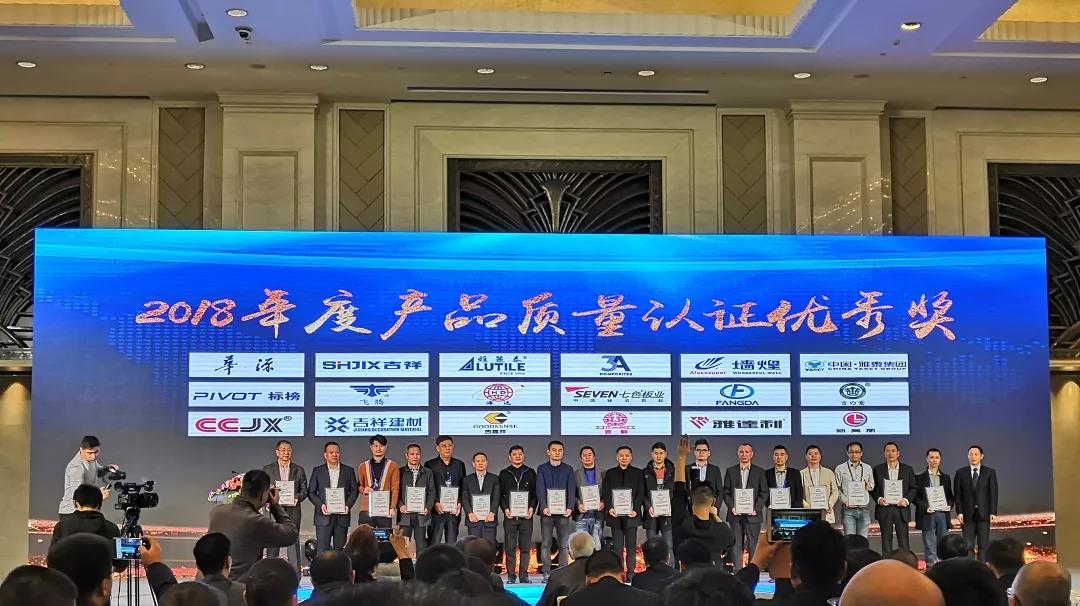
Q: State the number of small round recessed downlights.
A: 9